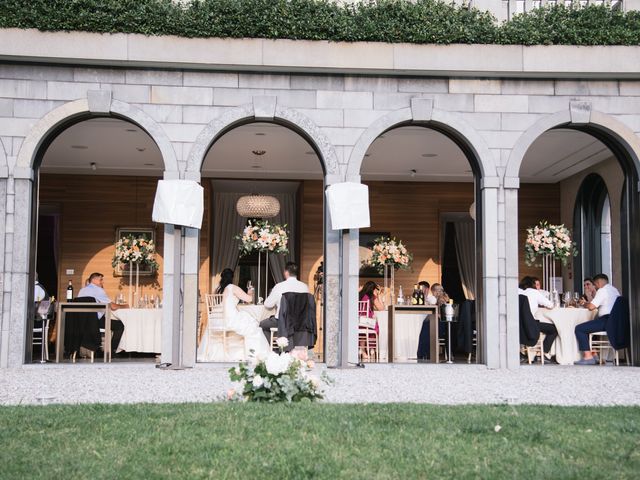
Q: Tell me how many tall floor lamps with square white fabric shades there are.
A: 2